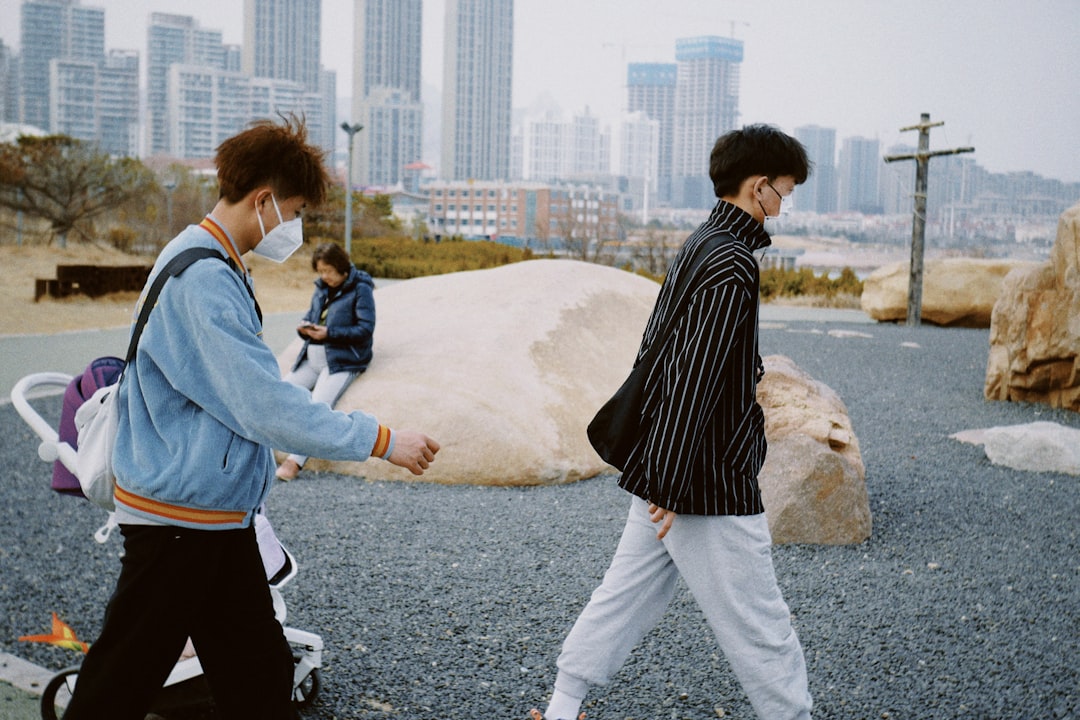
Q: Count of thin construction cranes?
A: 2